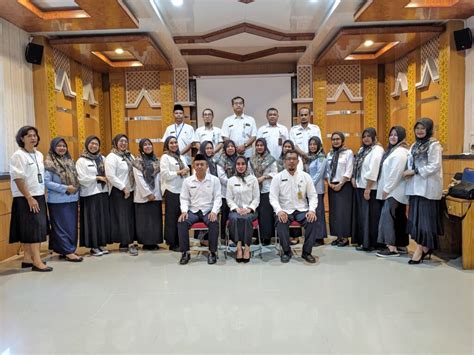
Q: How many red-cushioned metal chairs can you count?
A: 3